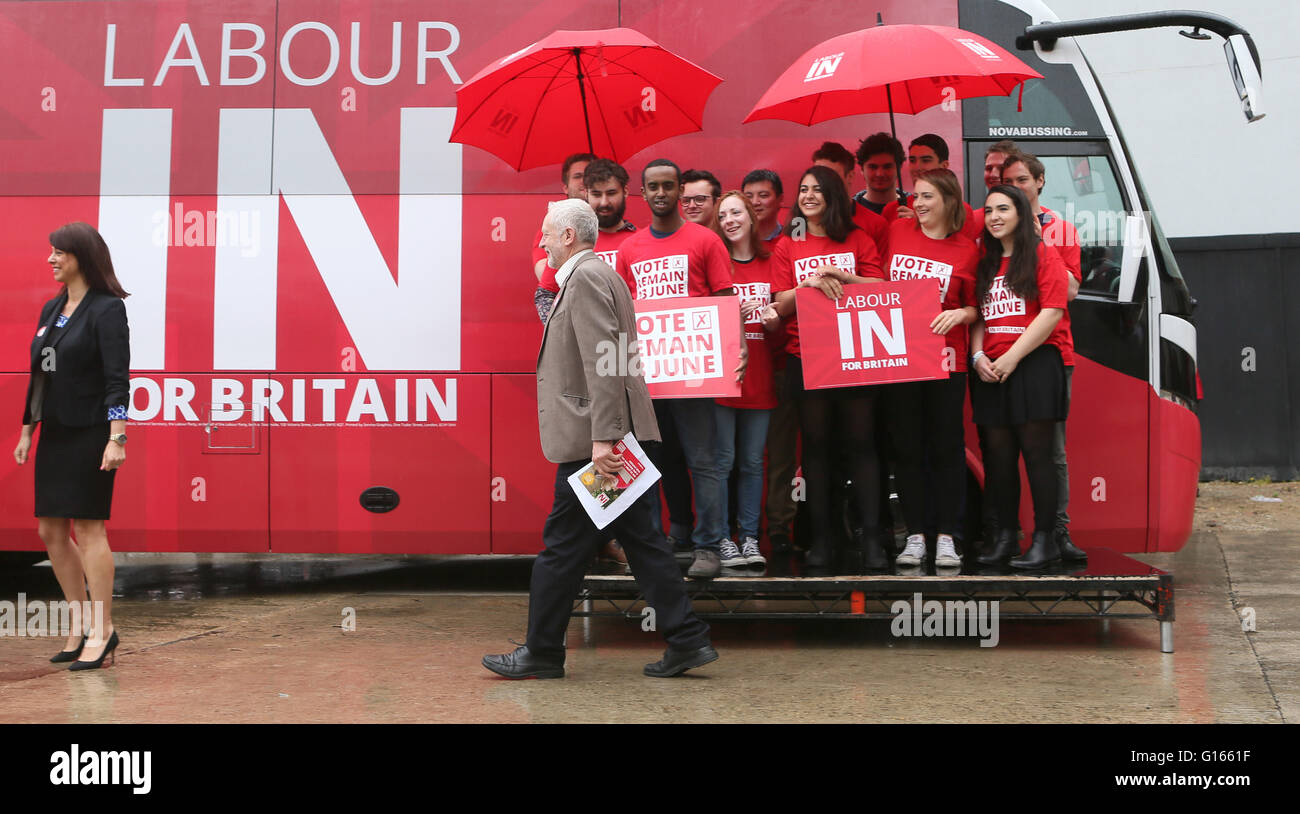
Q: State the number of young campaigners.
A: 14